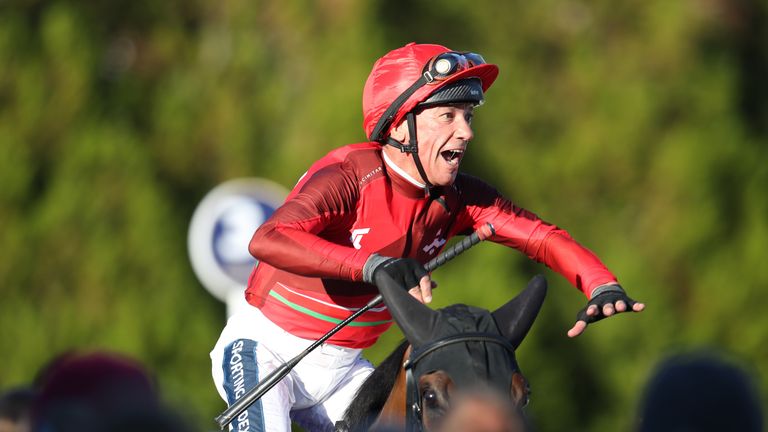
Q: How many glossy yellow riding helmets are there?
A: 0